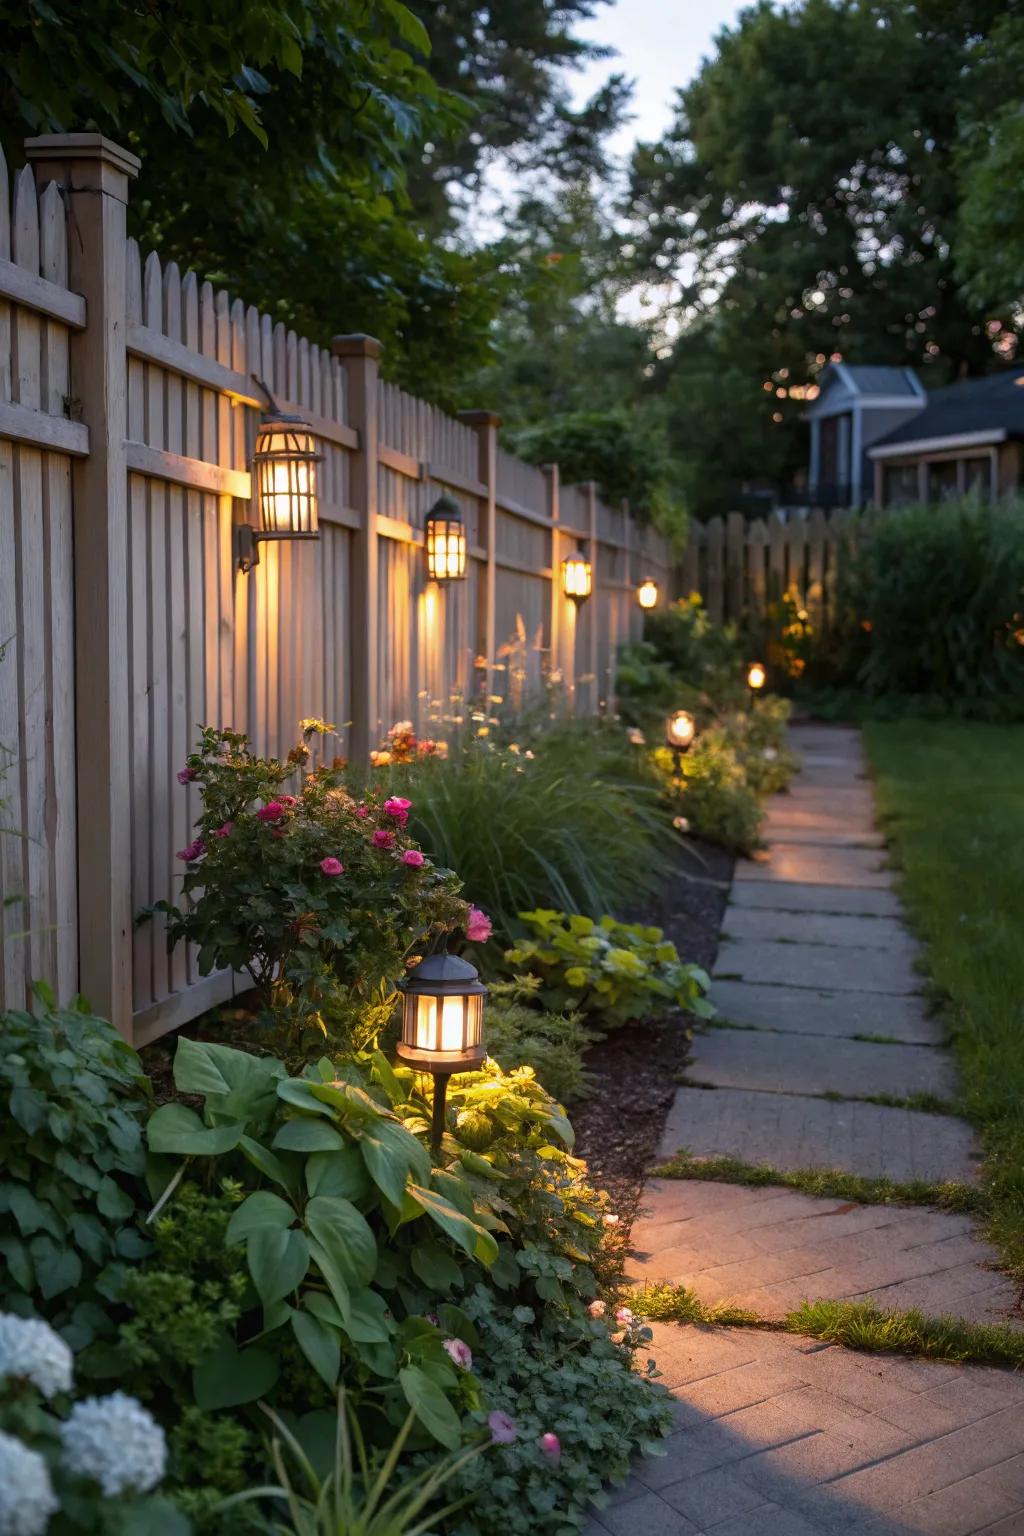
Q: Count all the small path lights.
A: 3